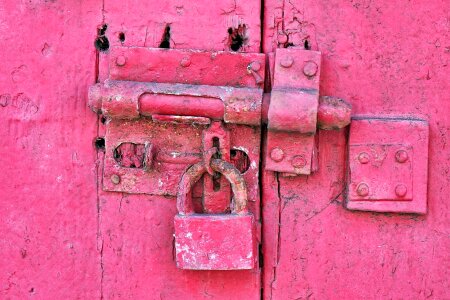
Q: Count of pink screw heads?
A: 12